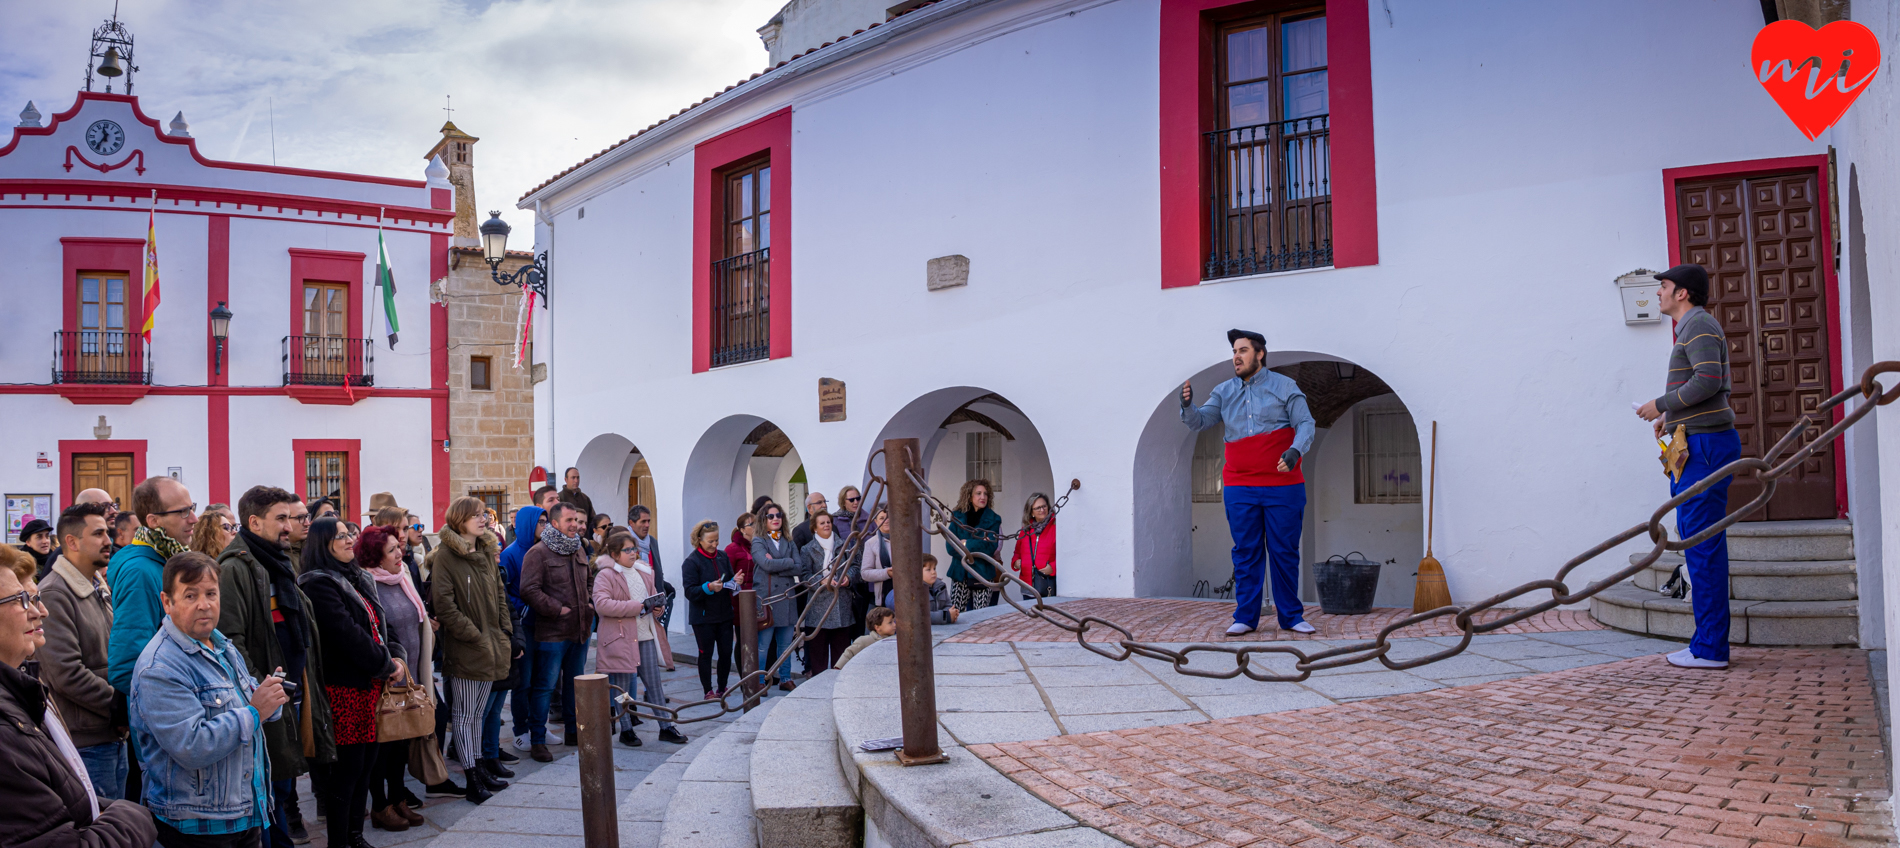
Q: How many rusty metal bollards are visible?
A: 3